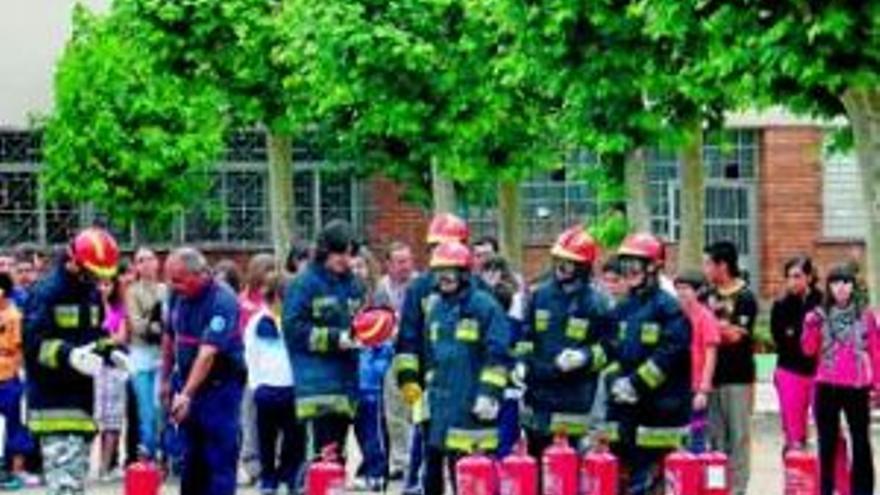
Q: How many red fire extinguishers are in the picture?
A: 9